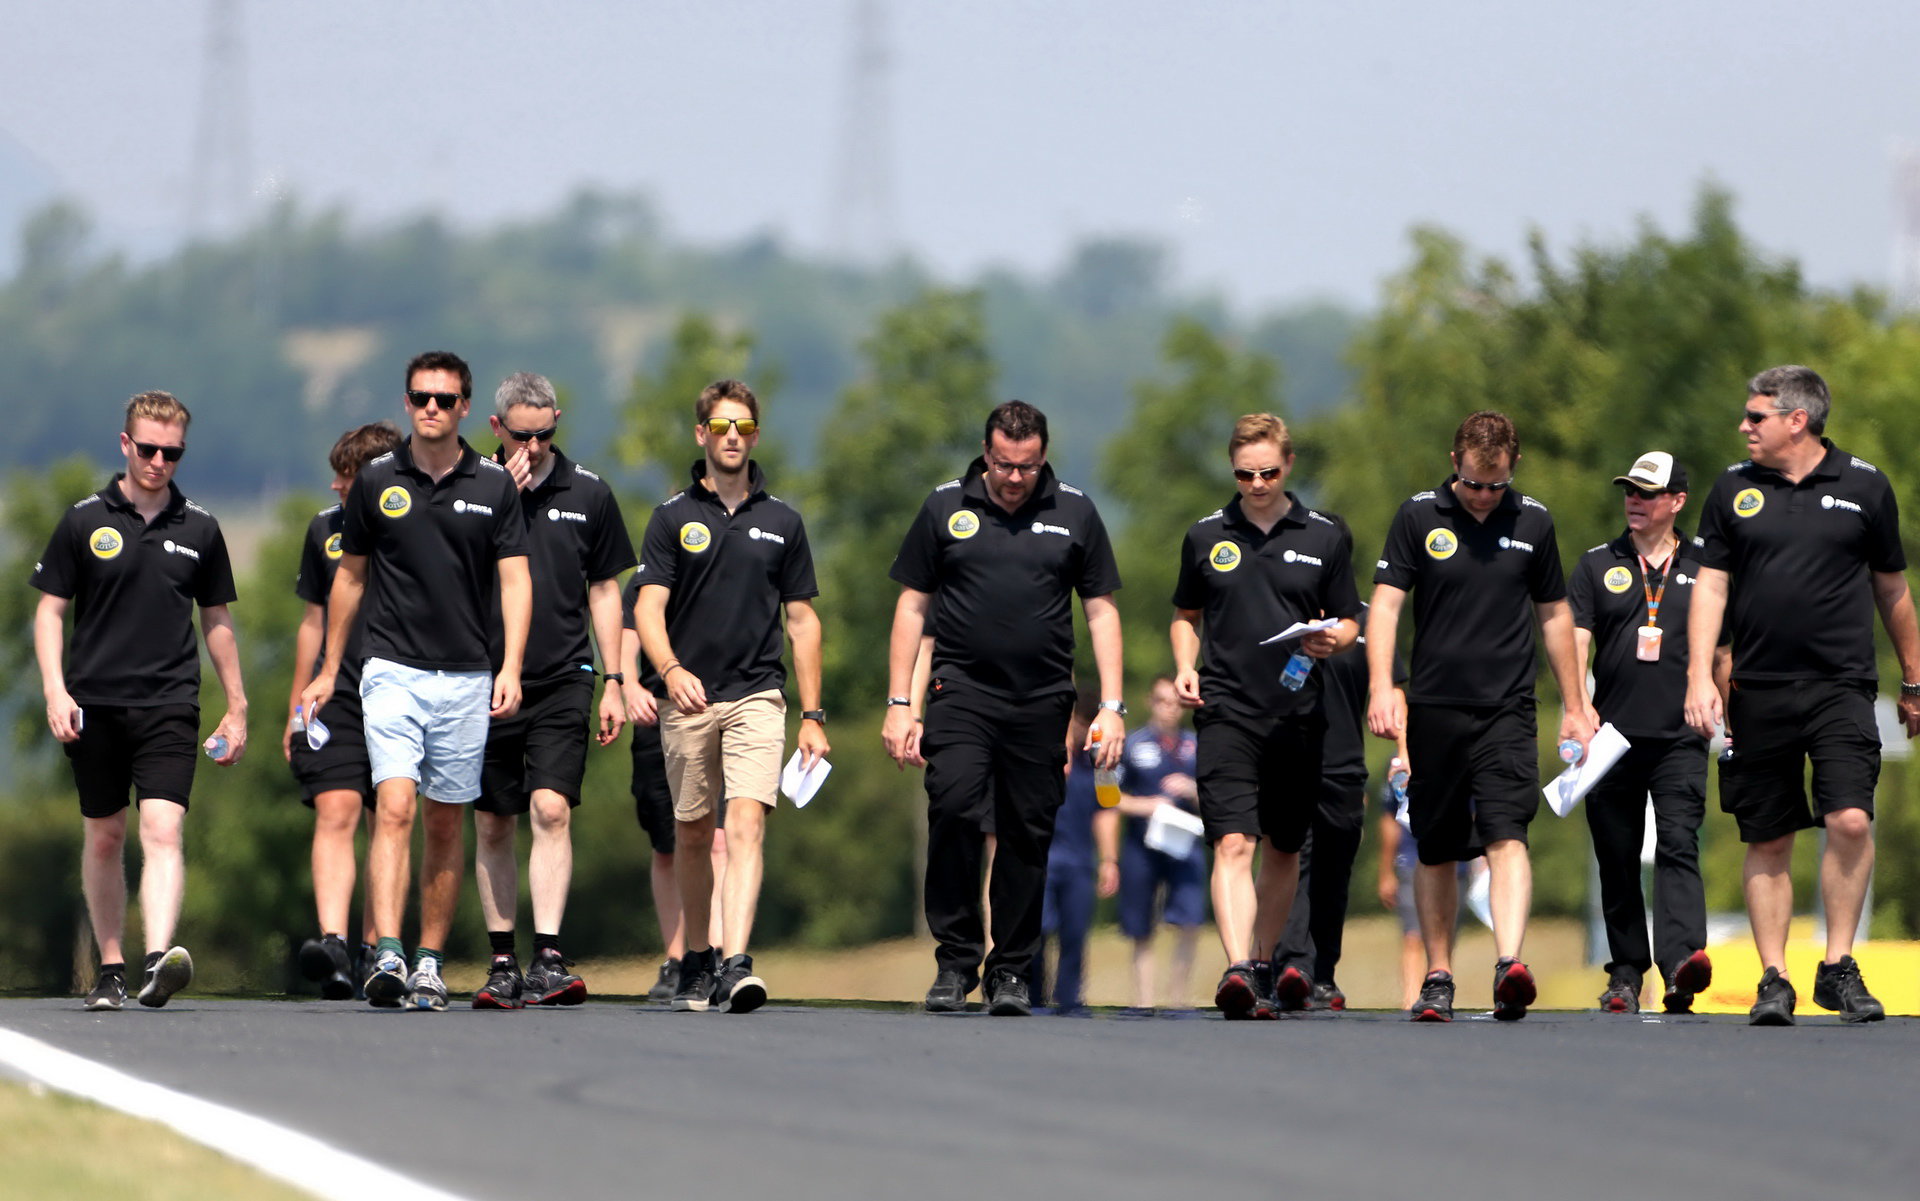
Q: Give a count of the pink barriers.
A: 0